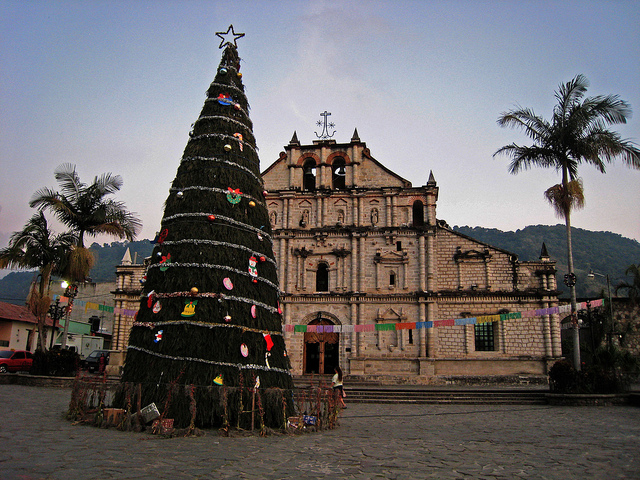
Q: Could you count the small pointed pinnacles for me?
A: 5